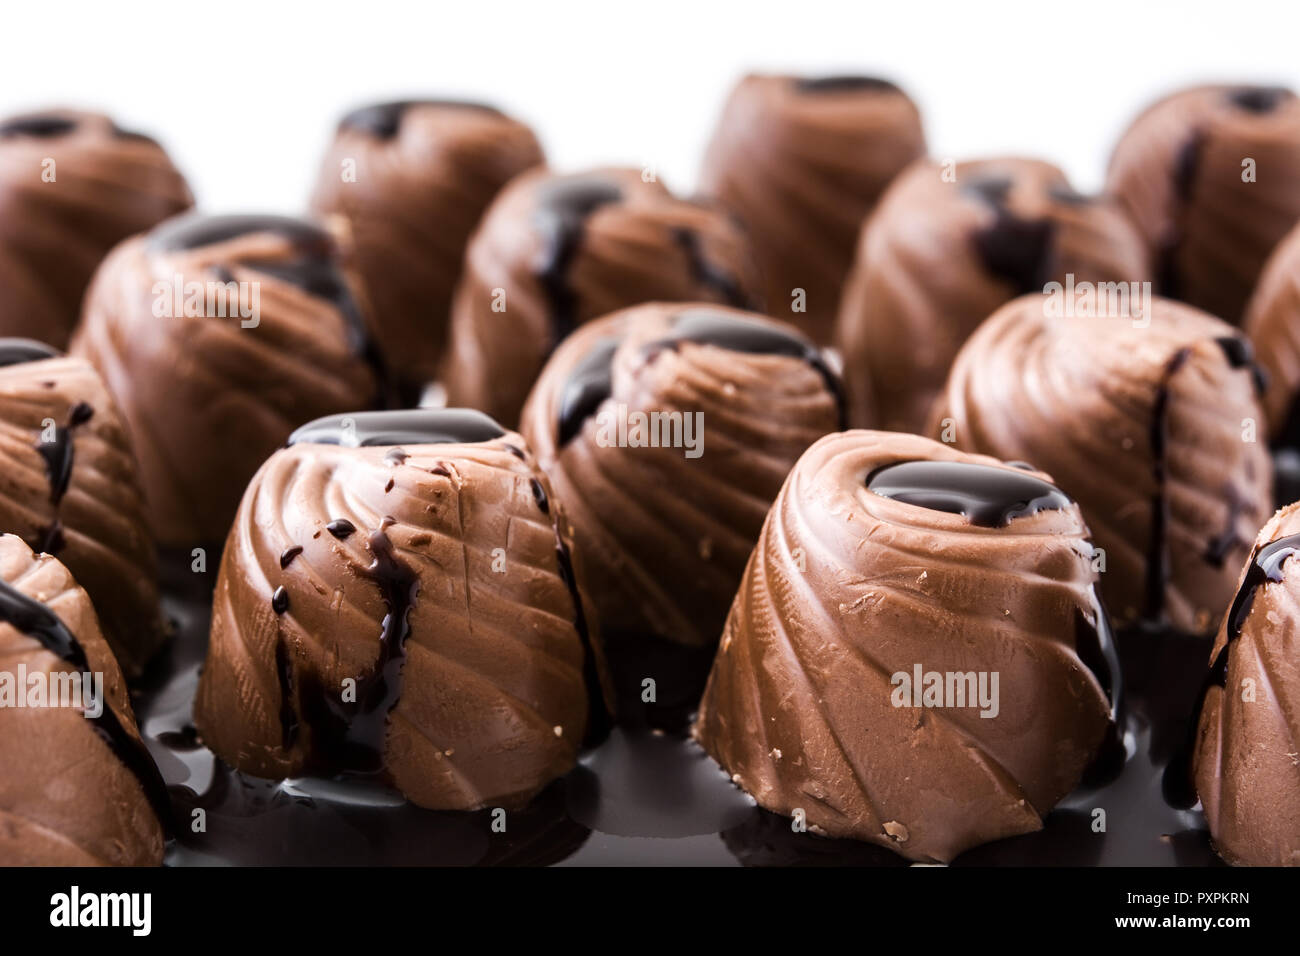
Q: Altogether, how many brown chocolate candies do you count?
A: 15